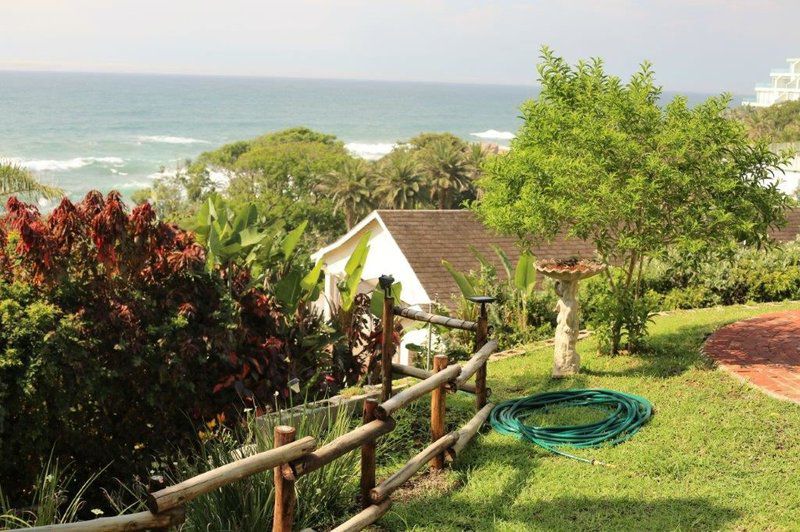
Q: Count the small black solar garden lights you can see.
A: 2